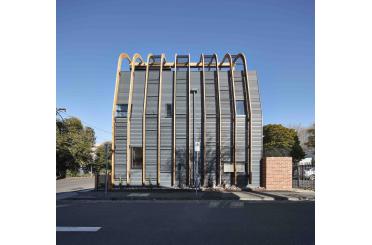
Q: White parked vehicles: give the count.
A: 1